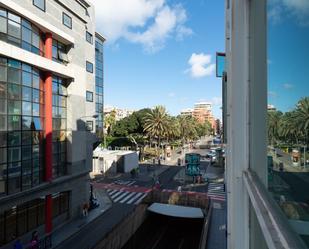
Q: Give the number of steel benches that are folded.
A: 0